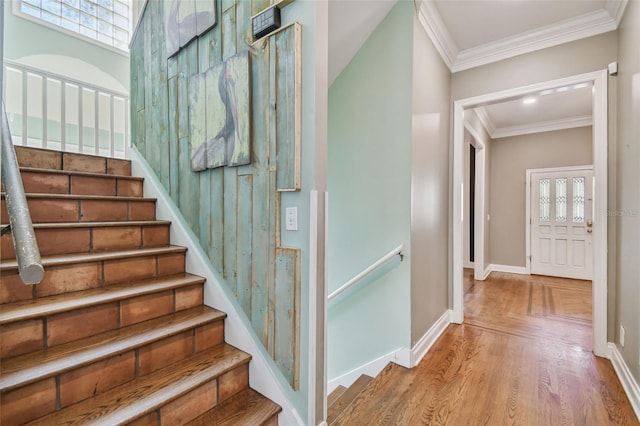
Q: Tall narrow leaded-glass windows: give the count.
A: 3